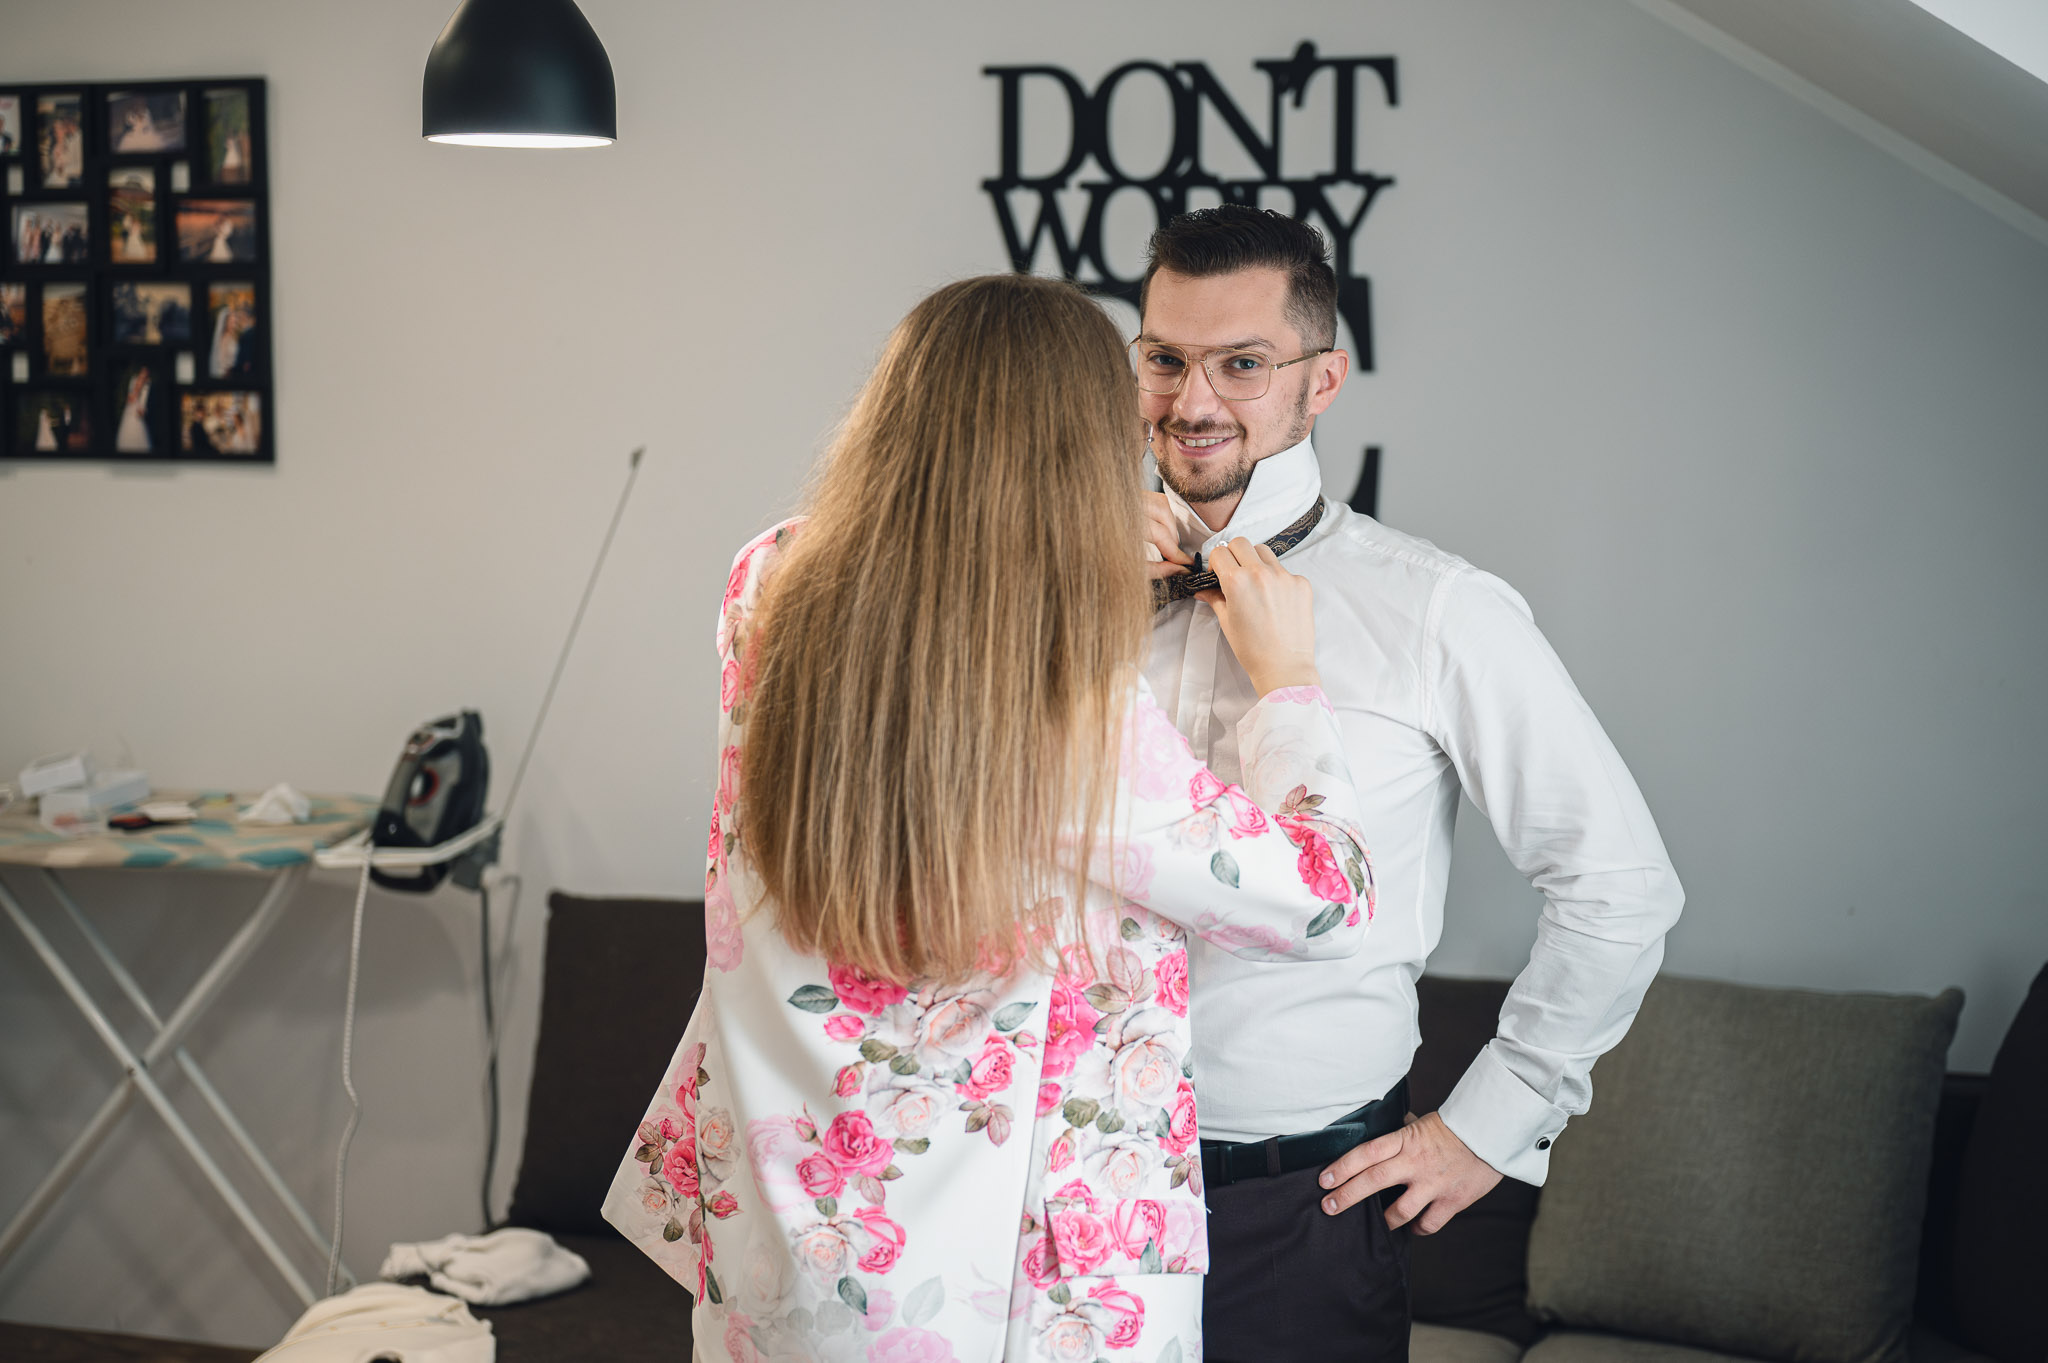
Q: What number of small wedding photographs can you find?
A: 14